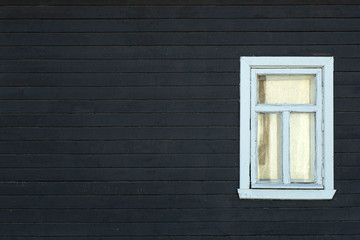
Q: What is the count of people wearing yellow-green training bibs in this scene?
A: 0